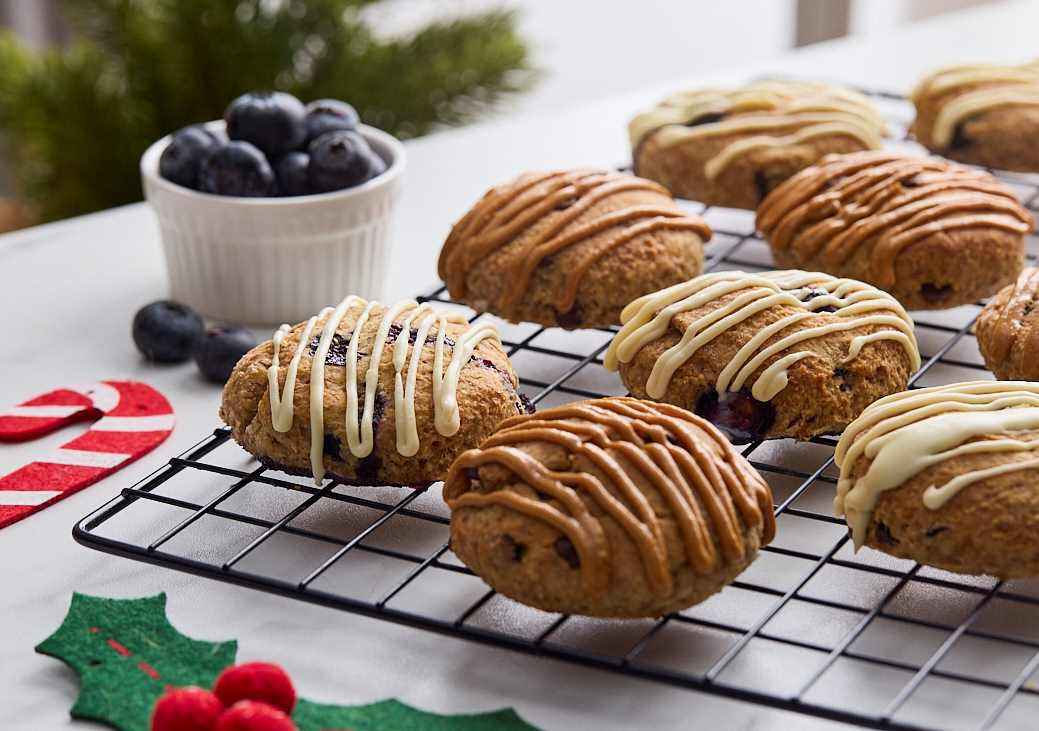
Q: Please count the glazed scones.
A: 9